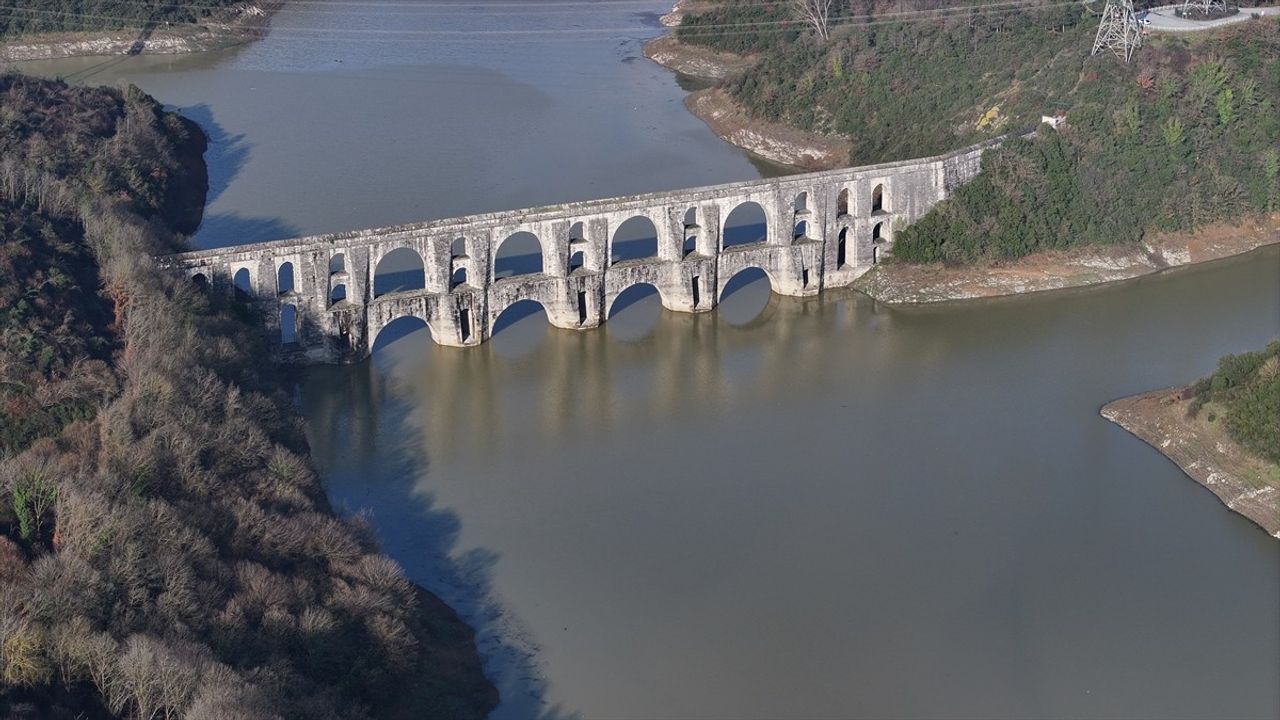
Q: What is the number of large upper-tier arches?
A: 4